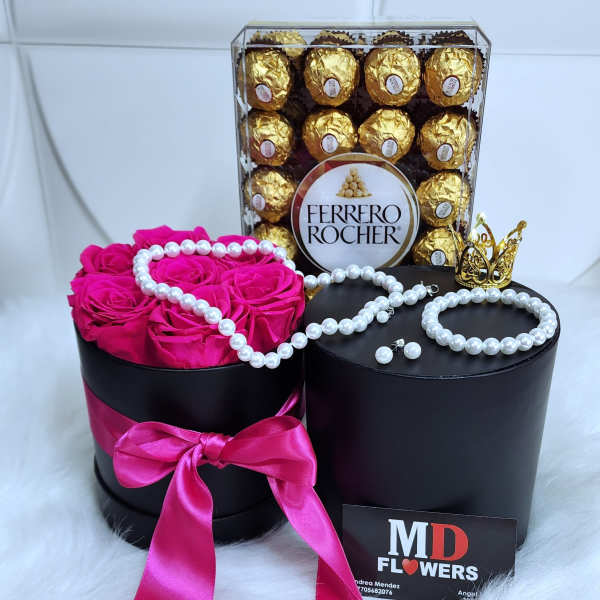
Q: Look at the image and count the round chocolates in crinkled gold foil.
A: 12